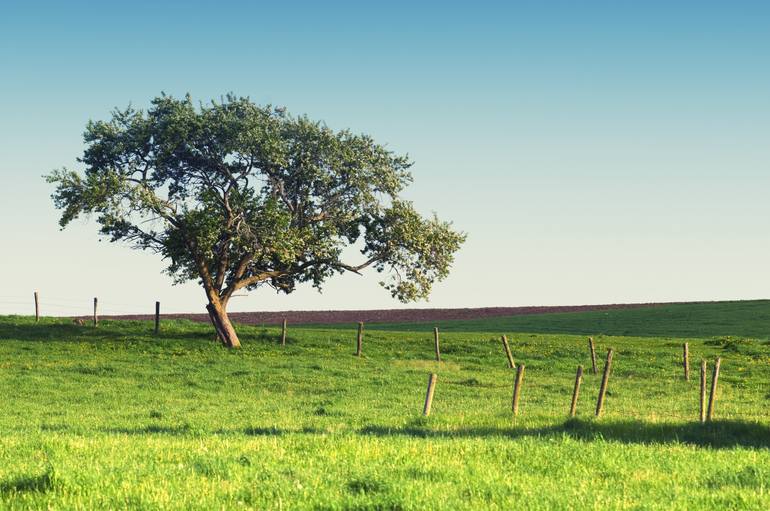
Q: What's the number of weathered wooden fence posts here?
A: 15